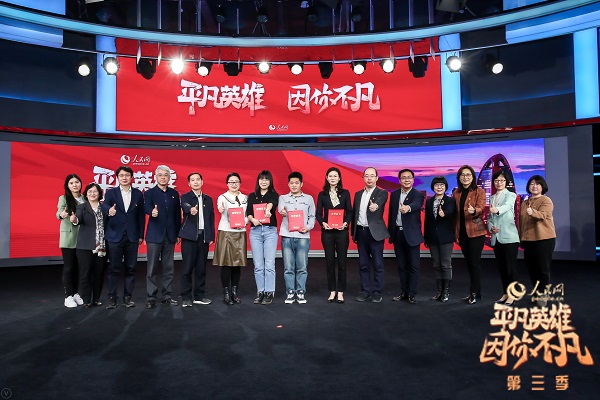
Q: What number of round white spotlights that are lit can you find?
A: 10